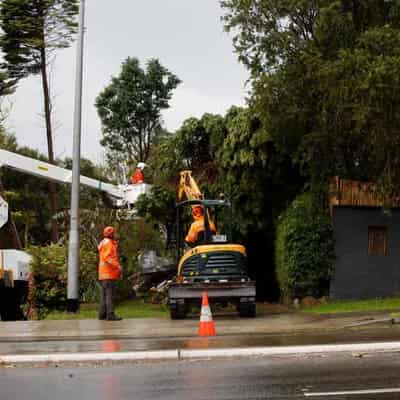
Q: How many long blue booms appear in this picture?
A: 0